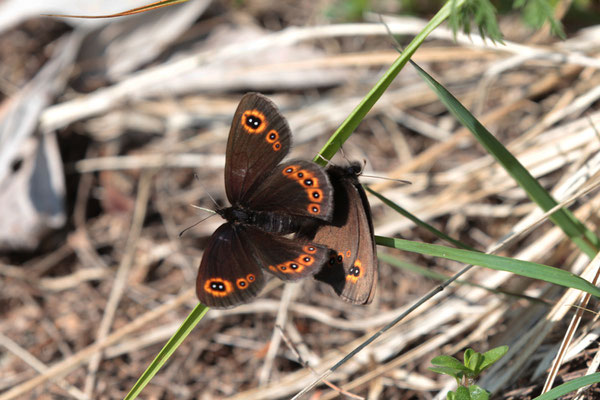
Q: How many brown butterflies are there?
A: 2